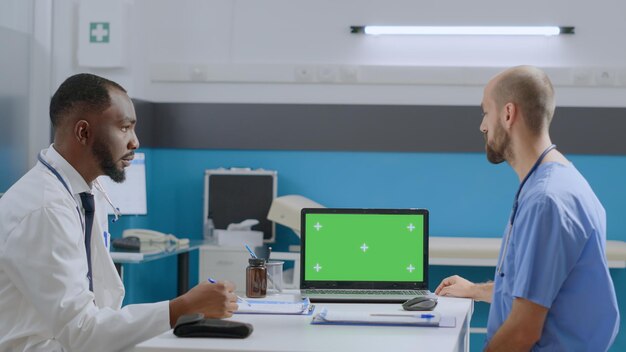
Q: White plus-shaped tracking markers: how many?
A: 5